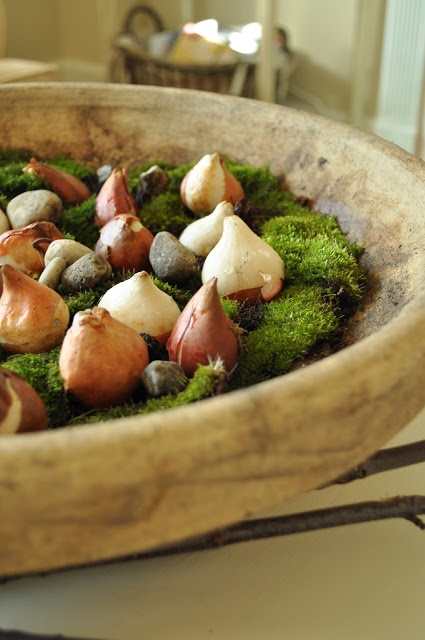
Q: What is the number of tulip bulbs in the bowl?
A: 12